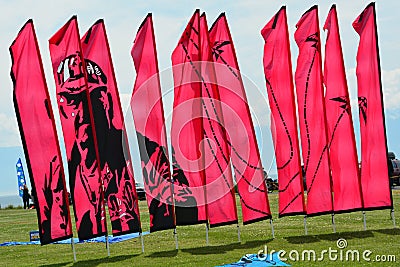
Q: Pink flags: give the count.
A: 11